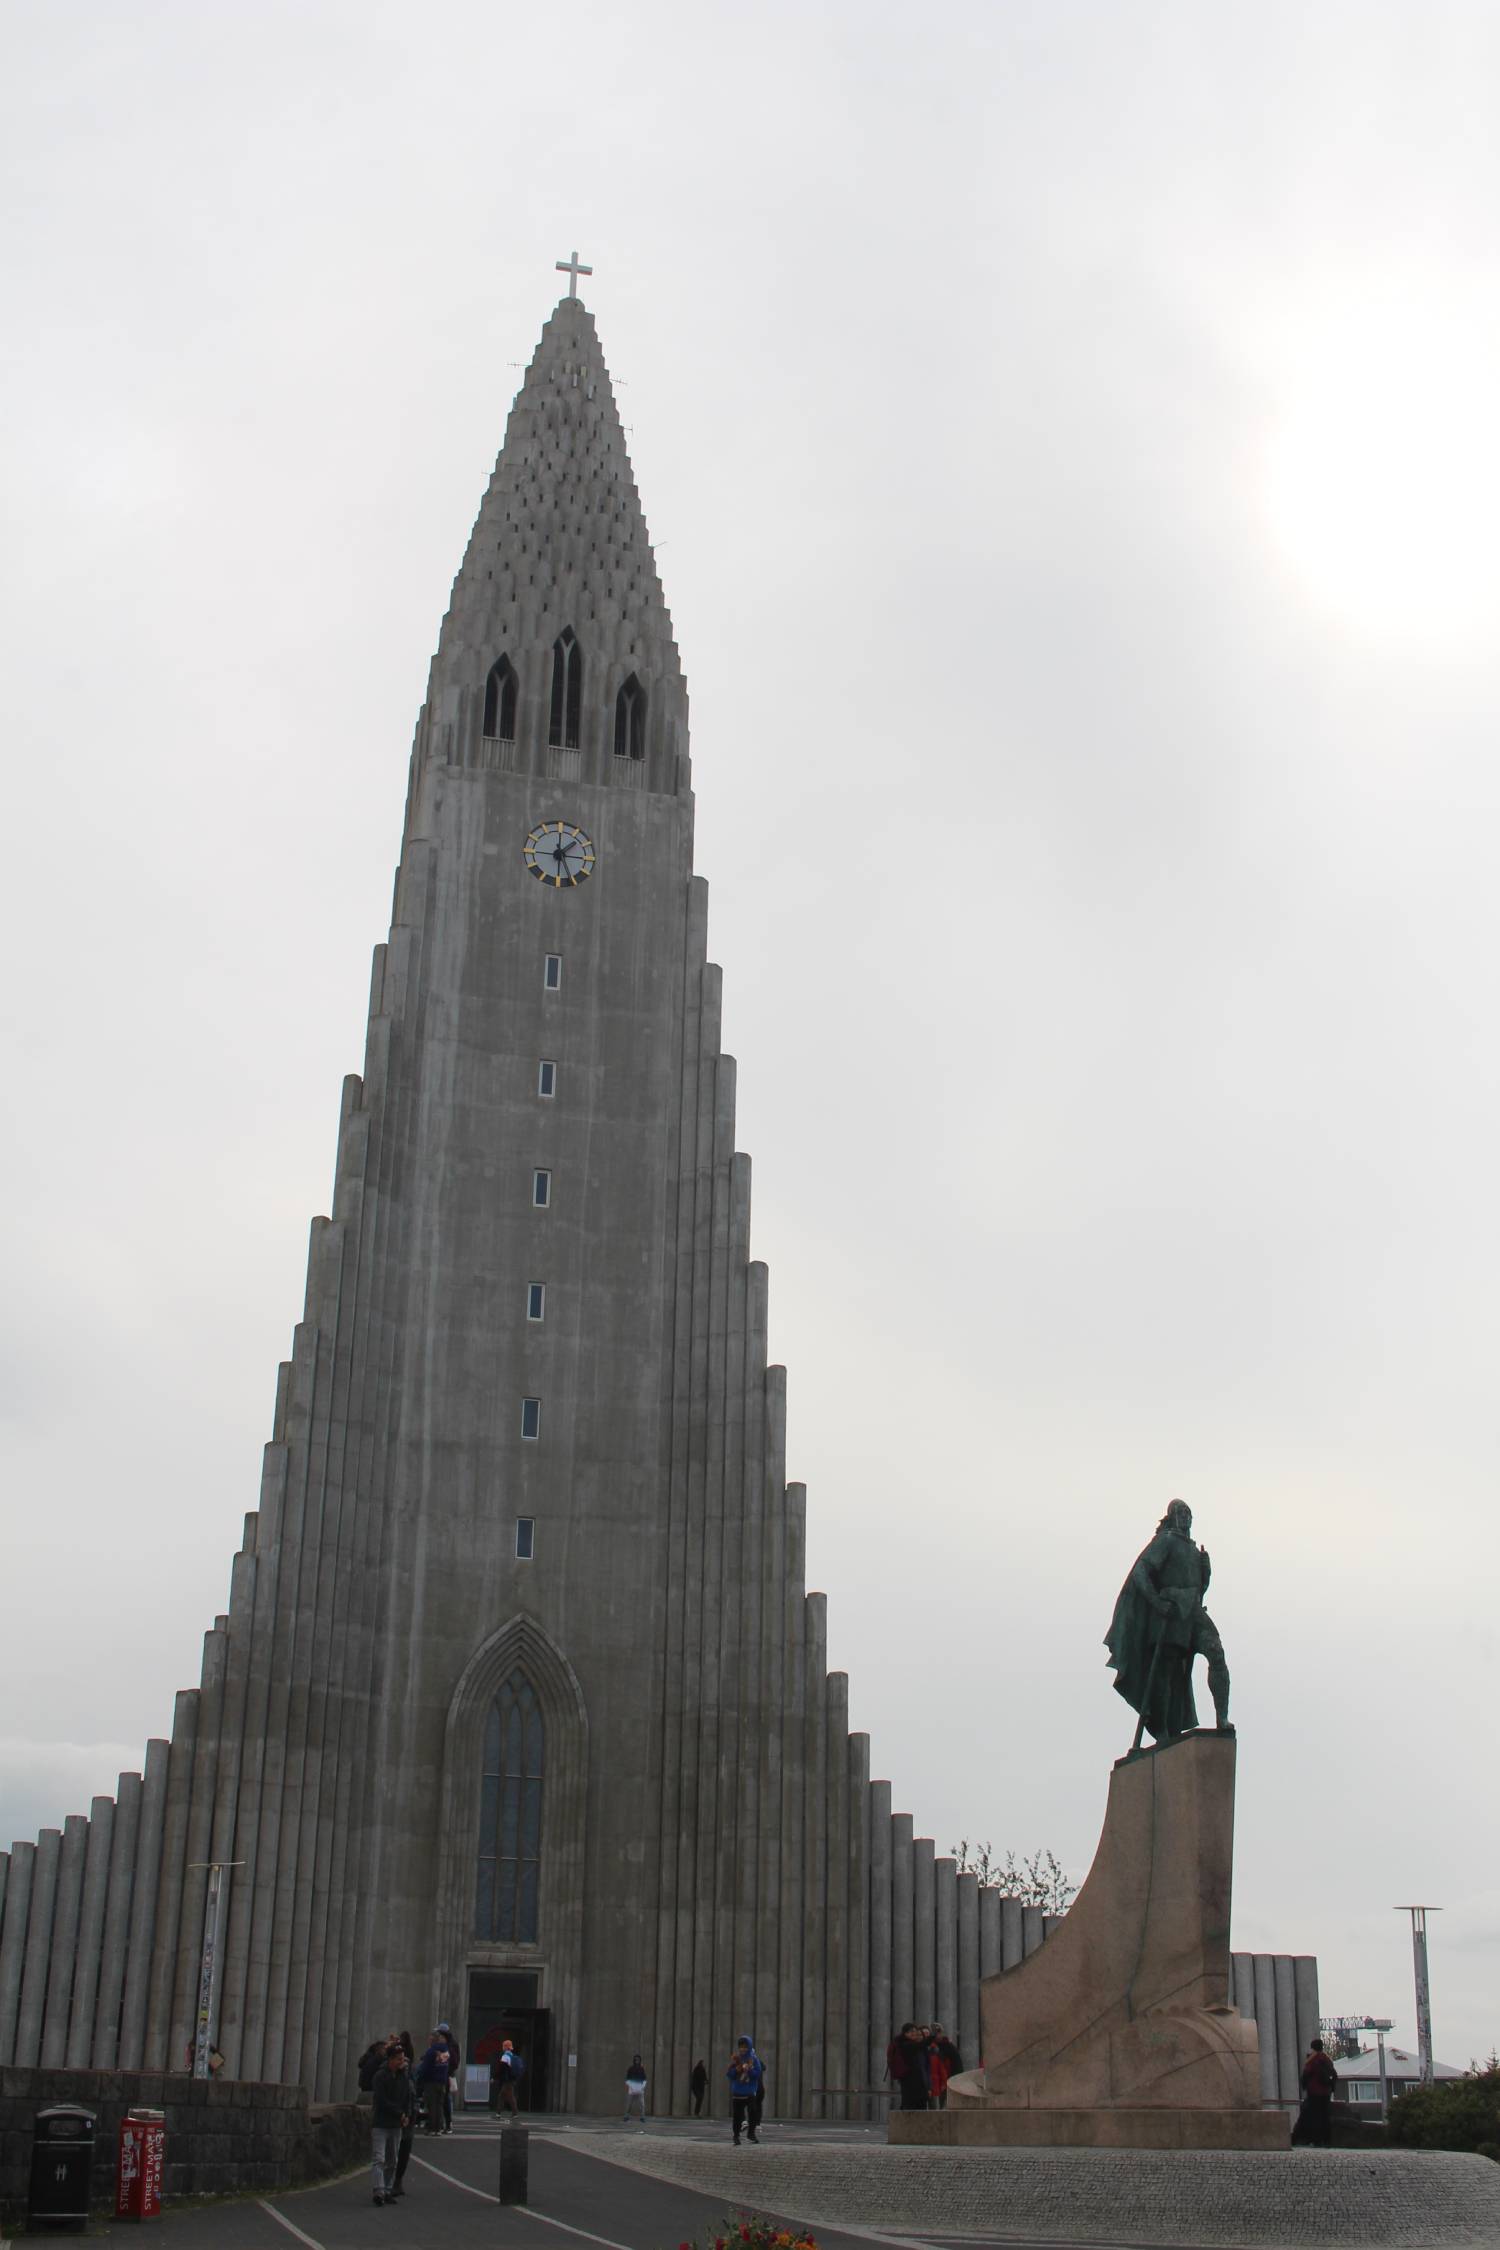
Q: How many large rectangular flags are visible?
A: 0